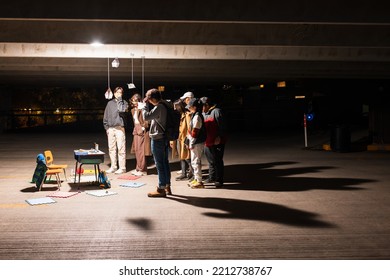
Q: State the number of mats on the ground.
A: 5